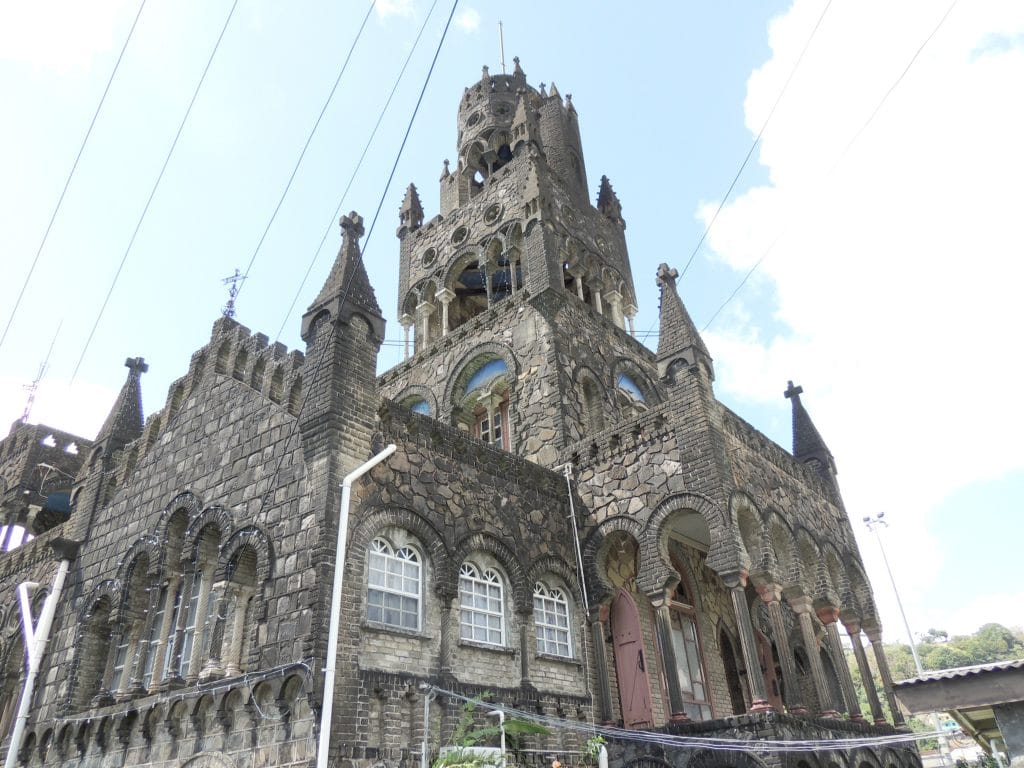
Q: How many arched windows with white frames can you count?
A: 3